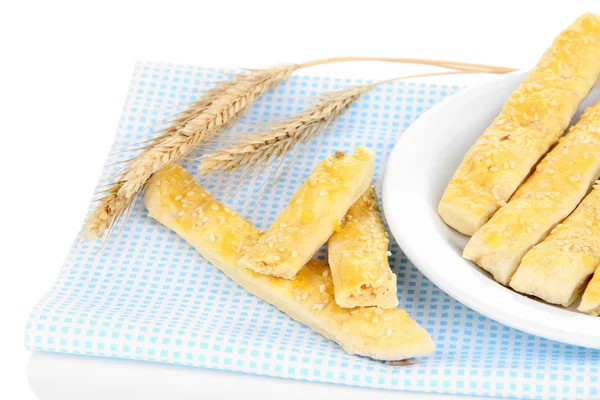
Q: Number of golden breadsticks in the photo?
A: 7